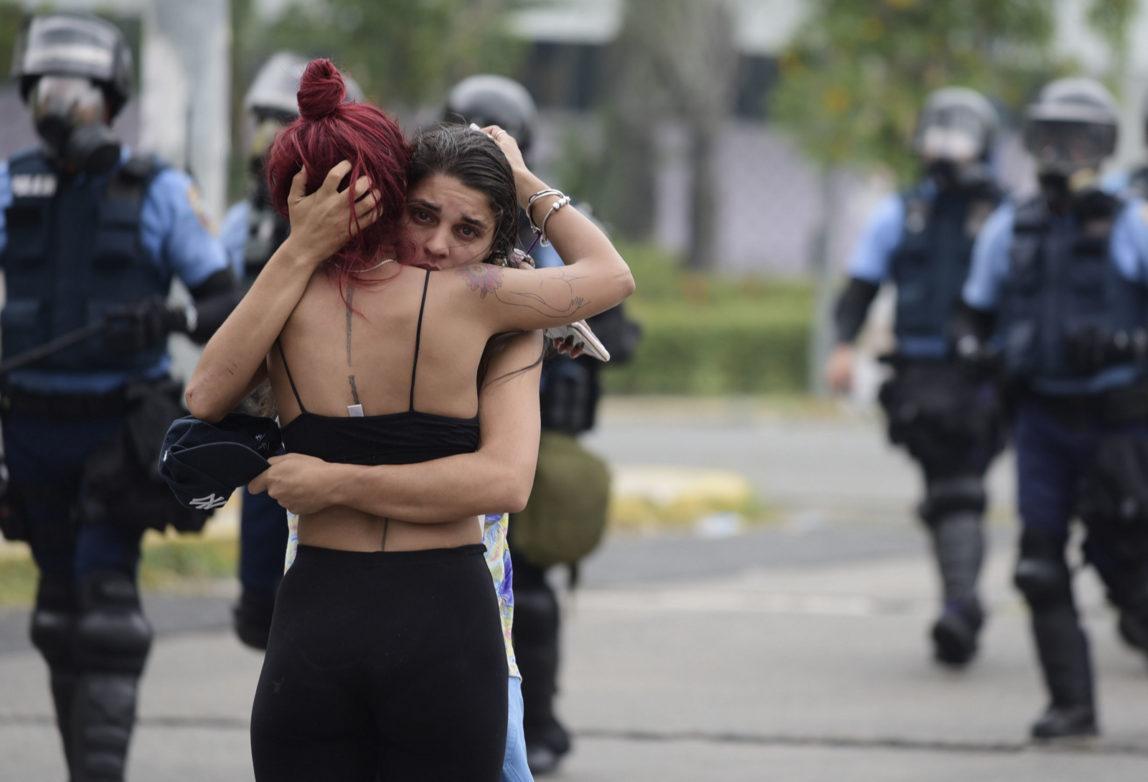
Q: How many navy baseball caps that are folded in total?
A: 1